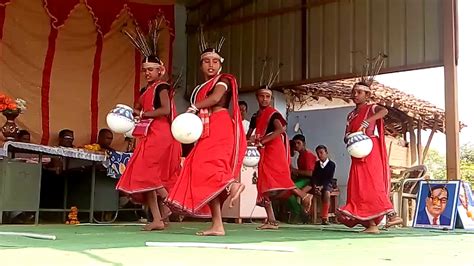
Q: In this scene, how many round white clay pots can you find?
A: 4